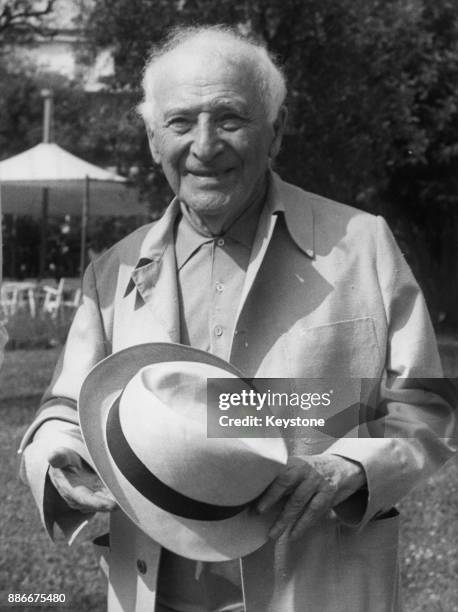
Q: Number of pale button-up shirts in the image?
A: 1